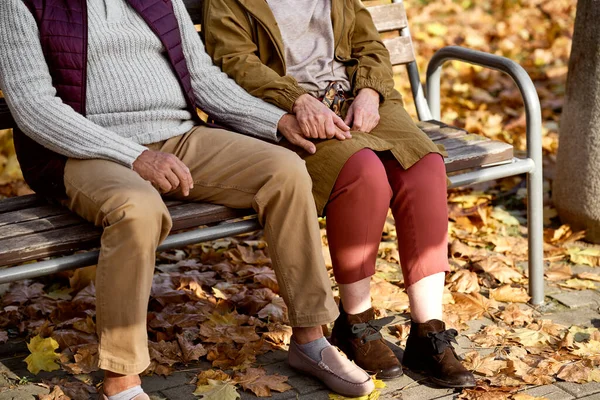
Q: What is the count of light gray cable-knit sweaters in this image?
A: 1